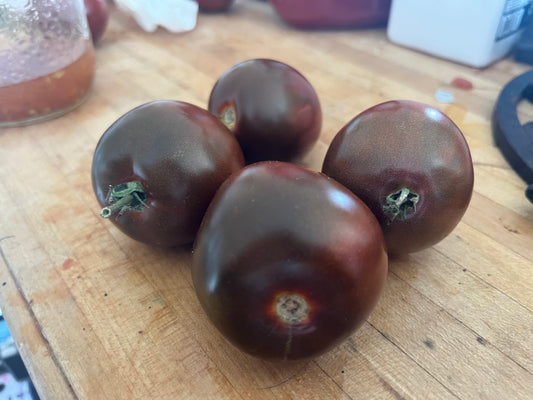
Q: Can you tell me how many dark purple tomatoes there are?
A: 4